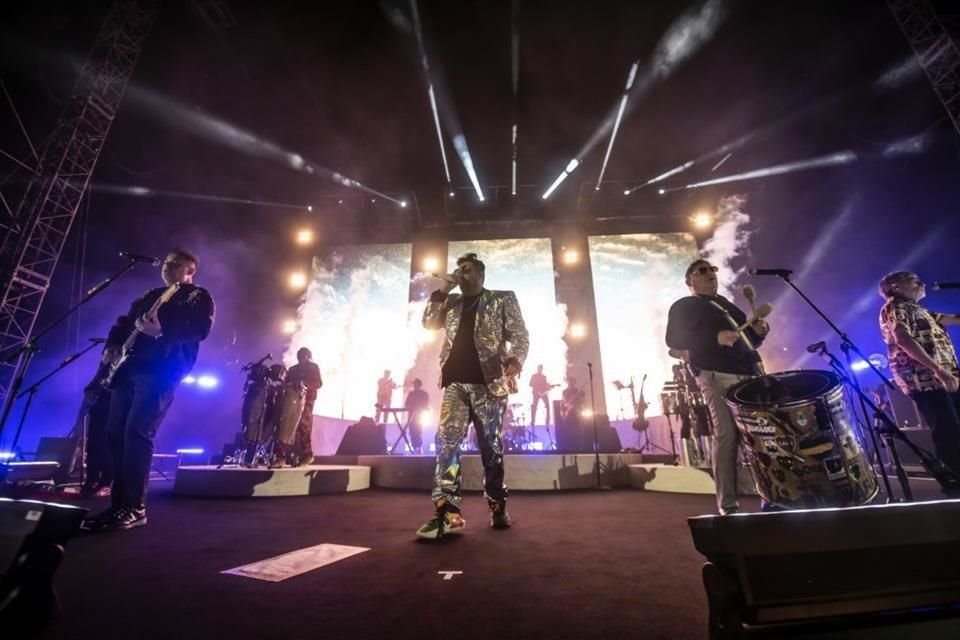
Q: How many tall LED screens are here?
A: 3